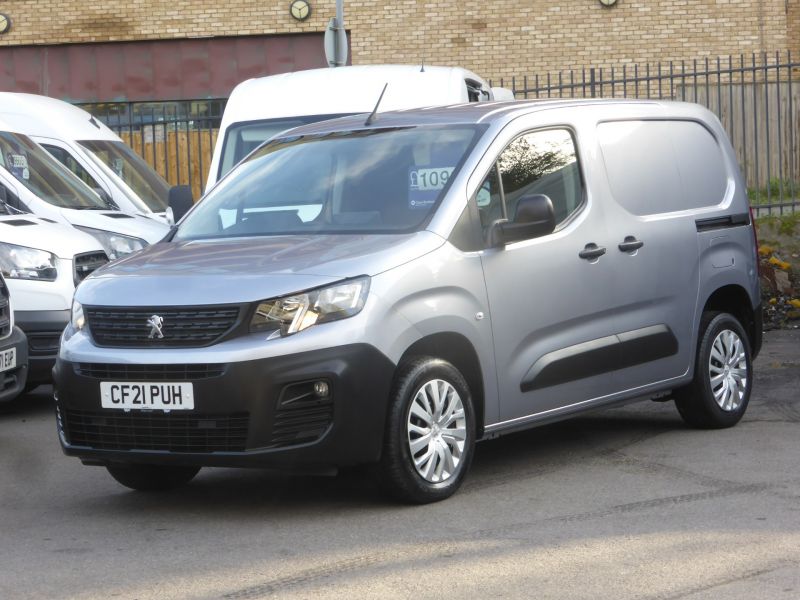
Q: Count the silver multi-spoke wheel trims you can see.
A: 2